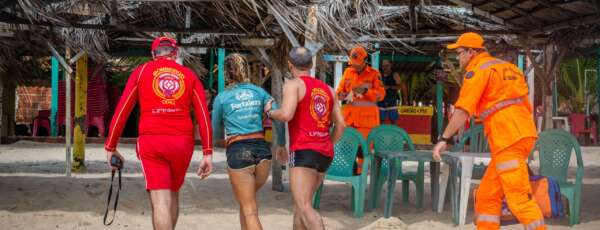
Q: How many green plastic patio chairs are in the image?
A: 4